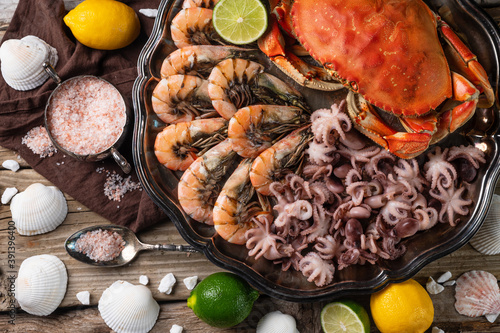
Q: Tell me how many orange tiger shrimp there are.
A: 10